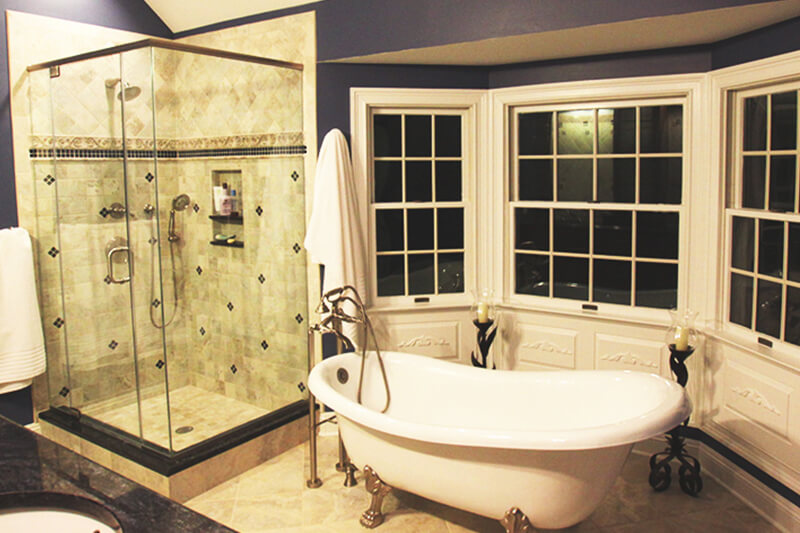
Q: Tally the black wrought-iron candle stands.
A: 2